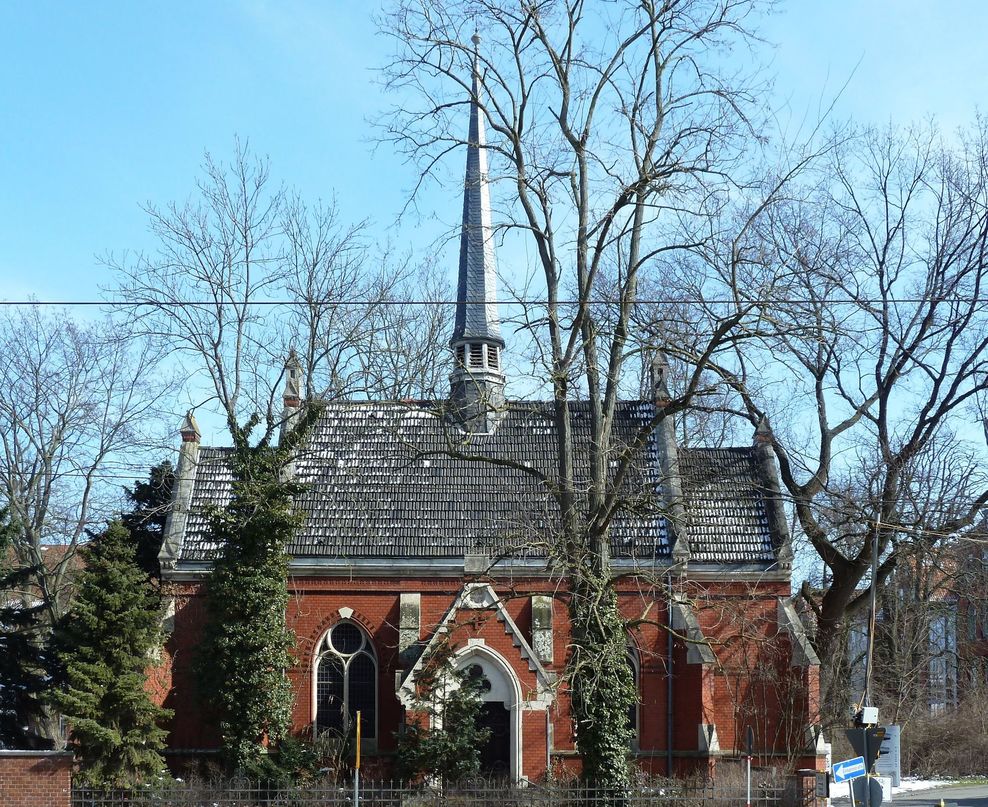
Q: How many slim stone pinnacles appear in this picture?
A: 4